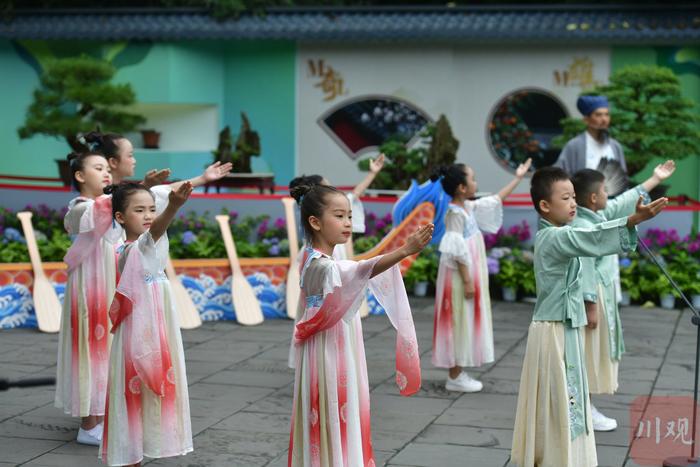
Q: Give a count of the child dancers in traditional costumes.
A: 8